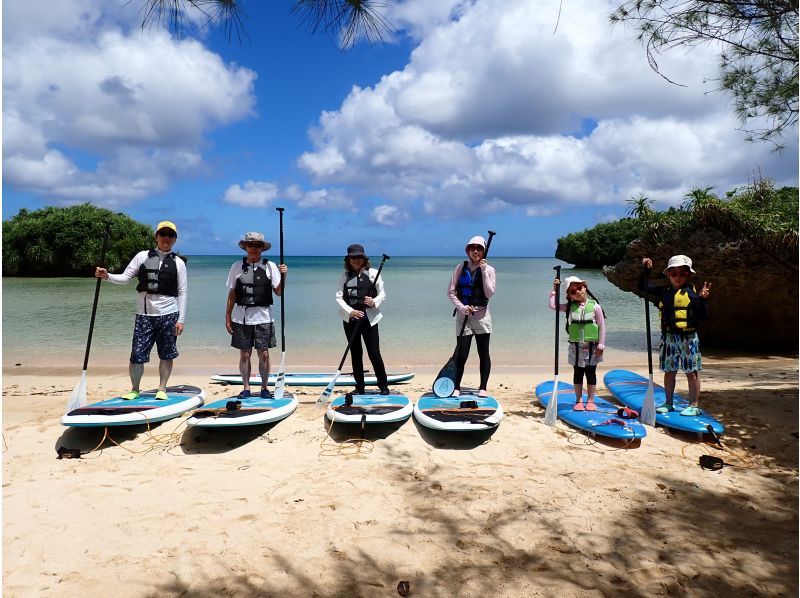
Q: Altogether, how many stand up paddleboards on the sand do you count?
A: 7